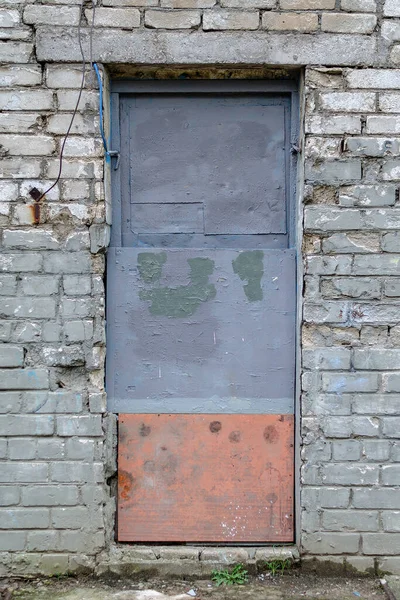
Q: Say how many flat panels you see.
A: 3